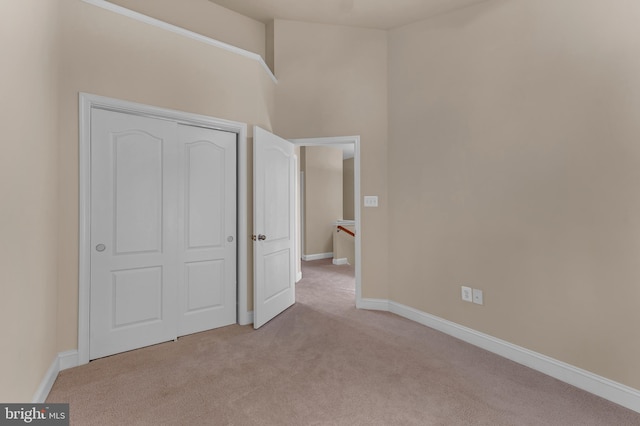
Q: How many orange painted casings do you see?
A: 0